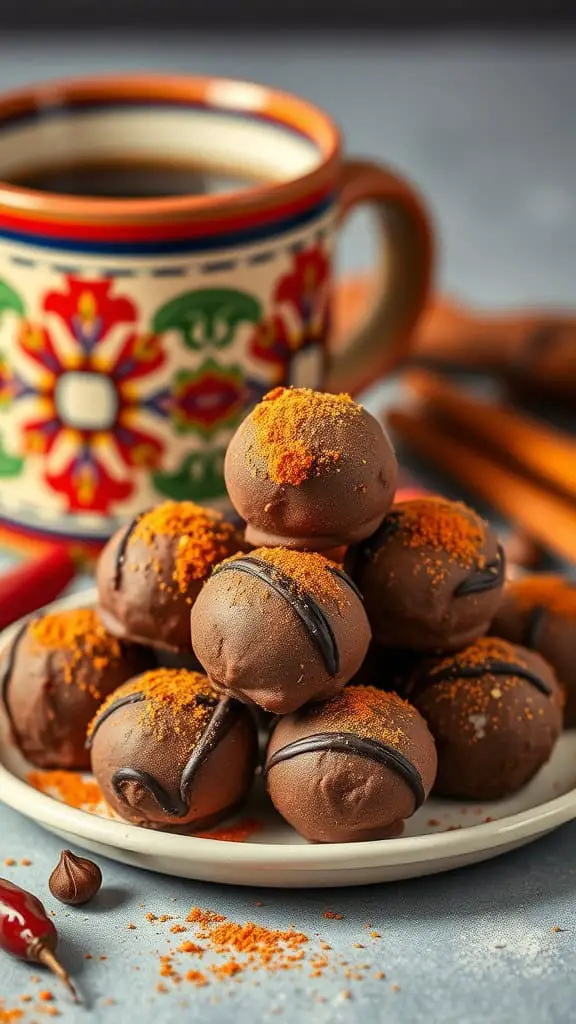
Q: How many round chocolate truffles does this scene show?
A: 9